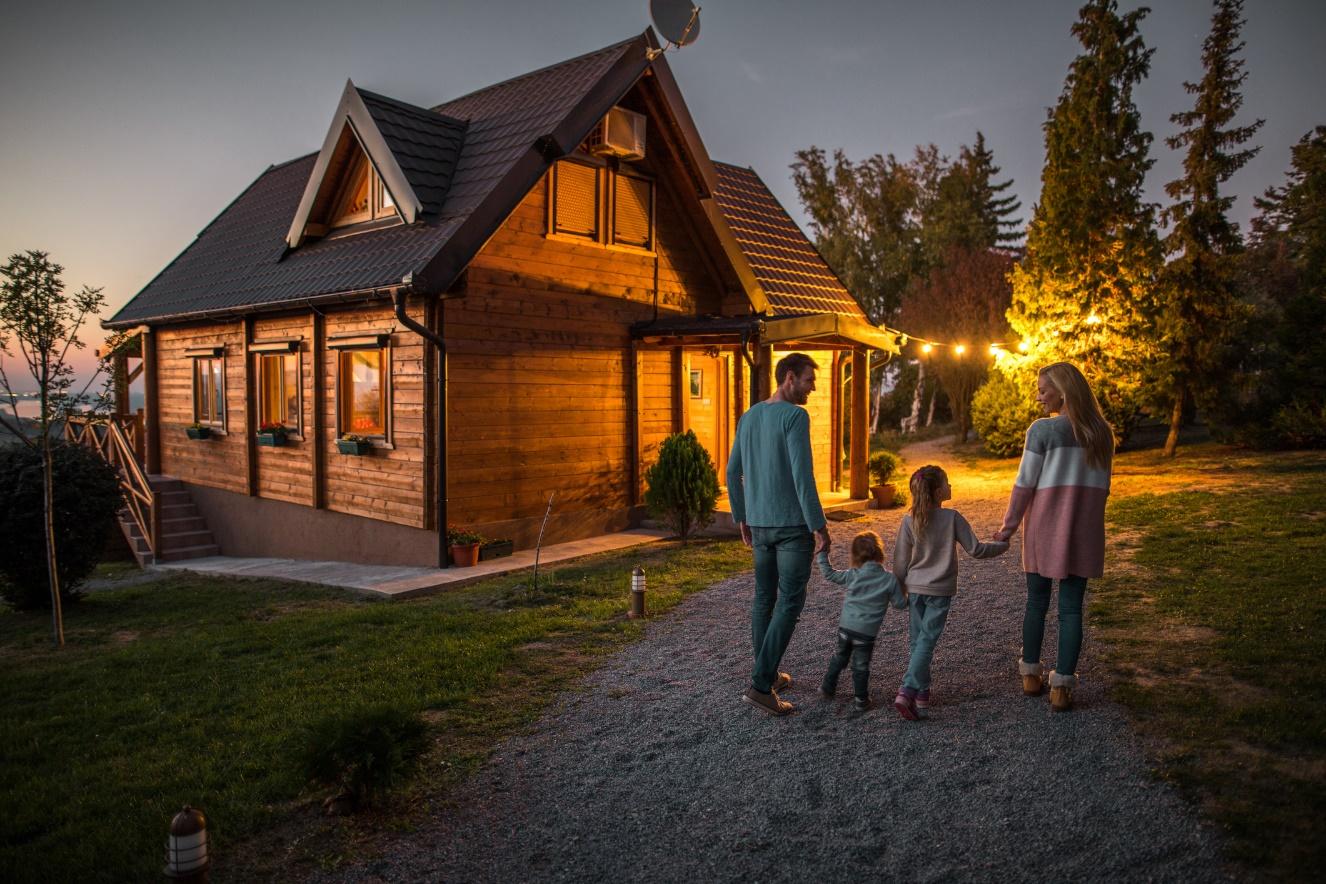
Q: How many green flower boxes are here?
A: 3